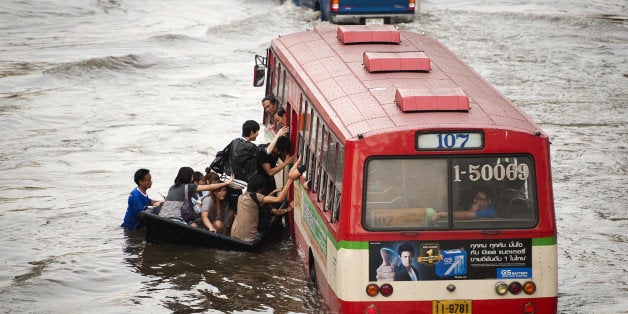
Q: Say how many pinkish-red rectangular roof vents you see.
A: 3